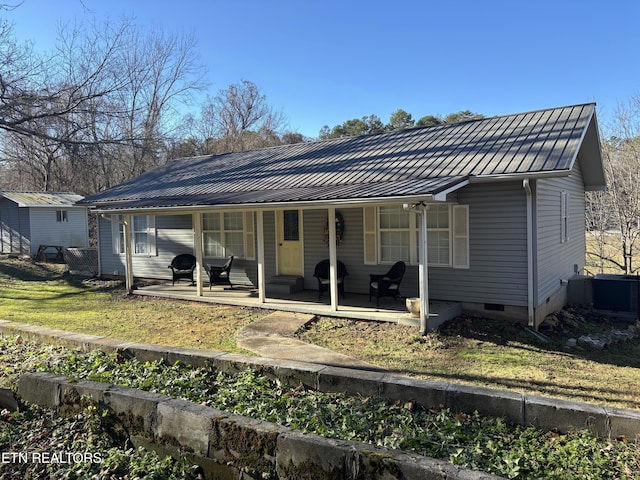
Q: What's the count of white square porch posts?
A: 5